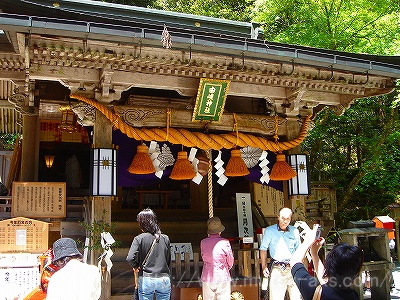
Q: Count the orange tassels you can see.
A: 4